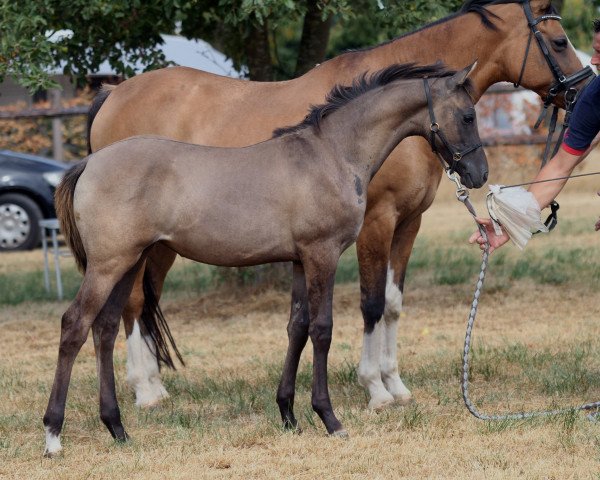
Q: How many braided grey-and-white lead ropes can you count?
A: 1